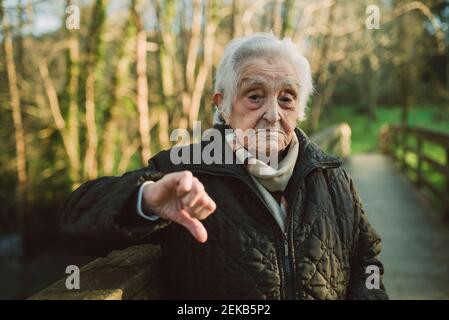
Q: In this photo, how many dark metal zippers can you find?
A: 1